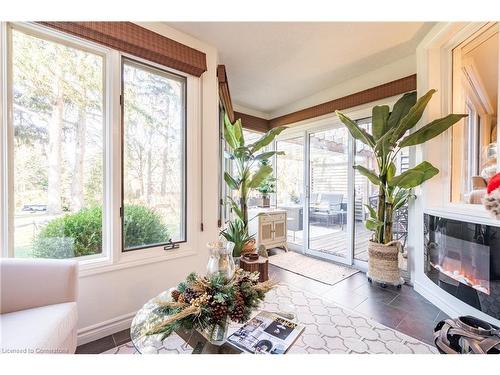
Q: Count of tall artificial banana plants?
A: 2